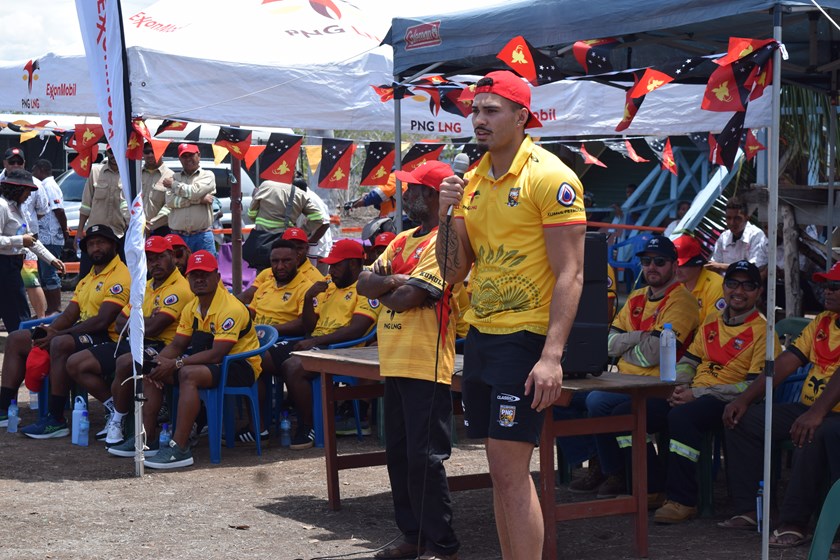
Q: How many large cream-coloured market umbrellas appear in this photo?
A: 0